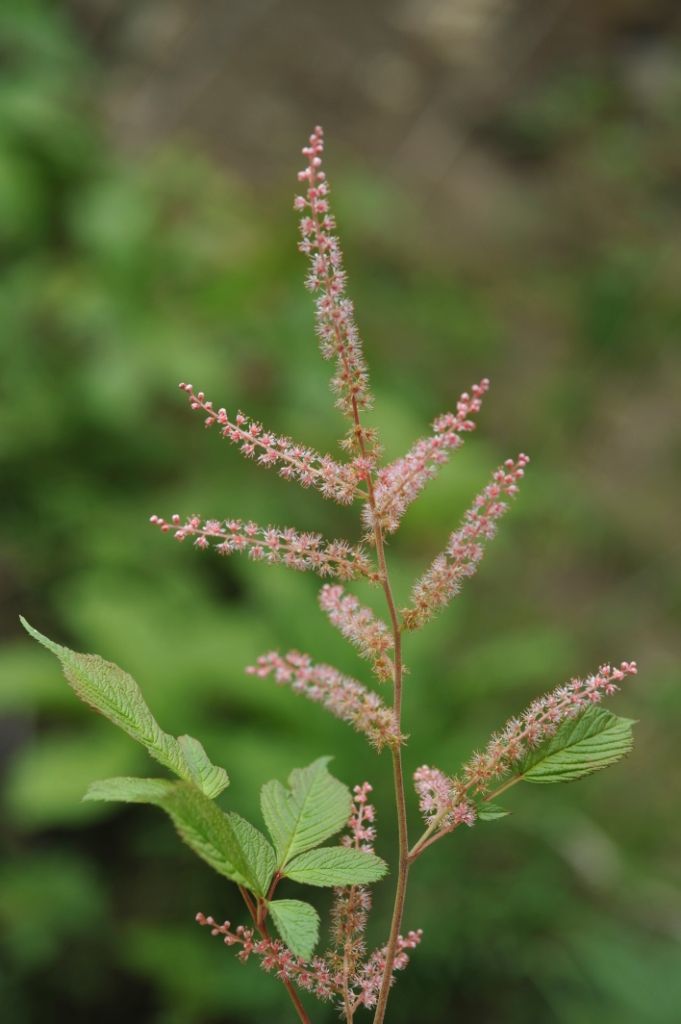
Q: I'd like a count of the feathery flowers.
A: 12